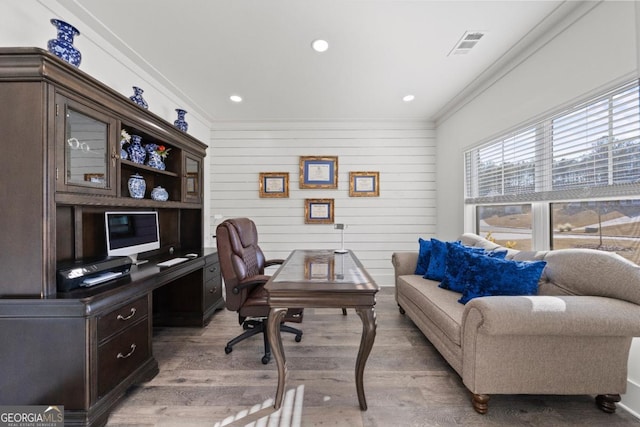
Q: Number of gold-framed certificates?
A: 4